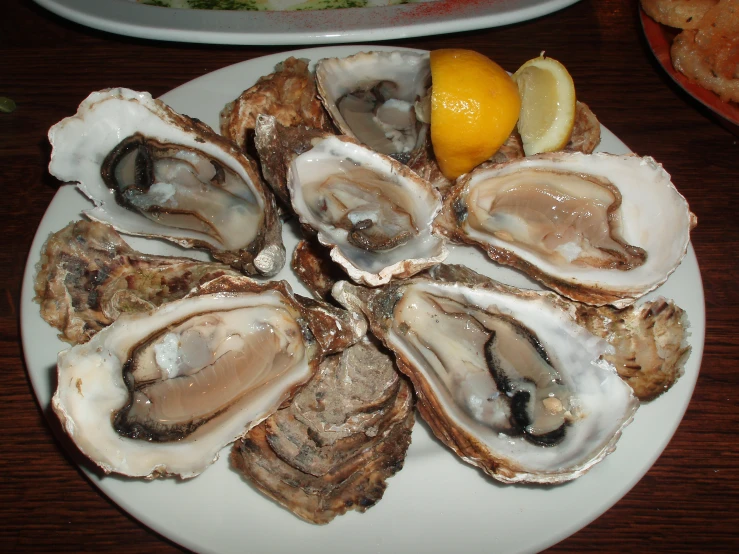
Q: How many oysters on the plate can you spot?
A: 6